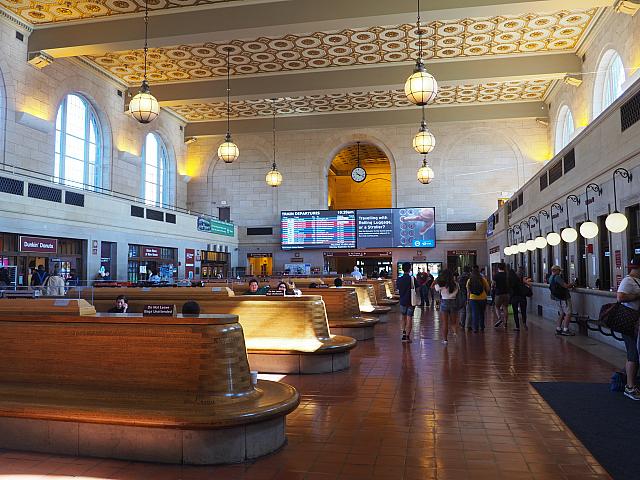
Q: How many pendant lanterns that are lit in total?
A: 6